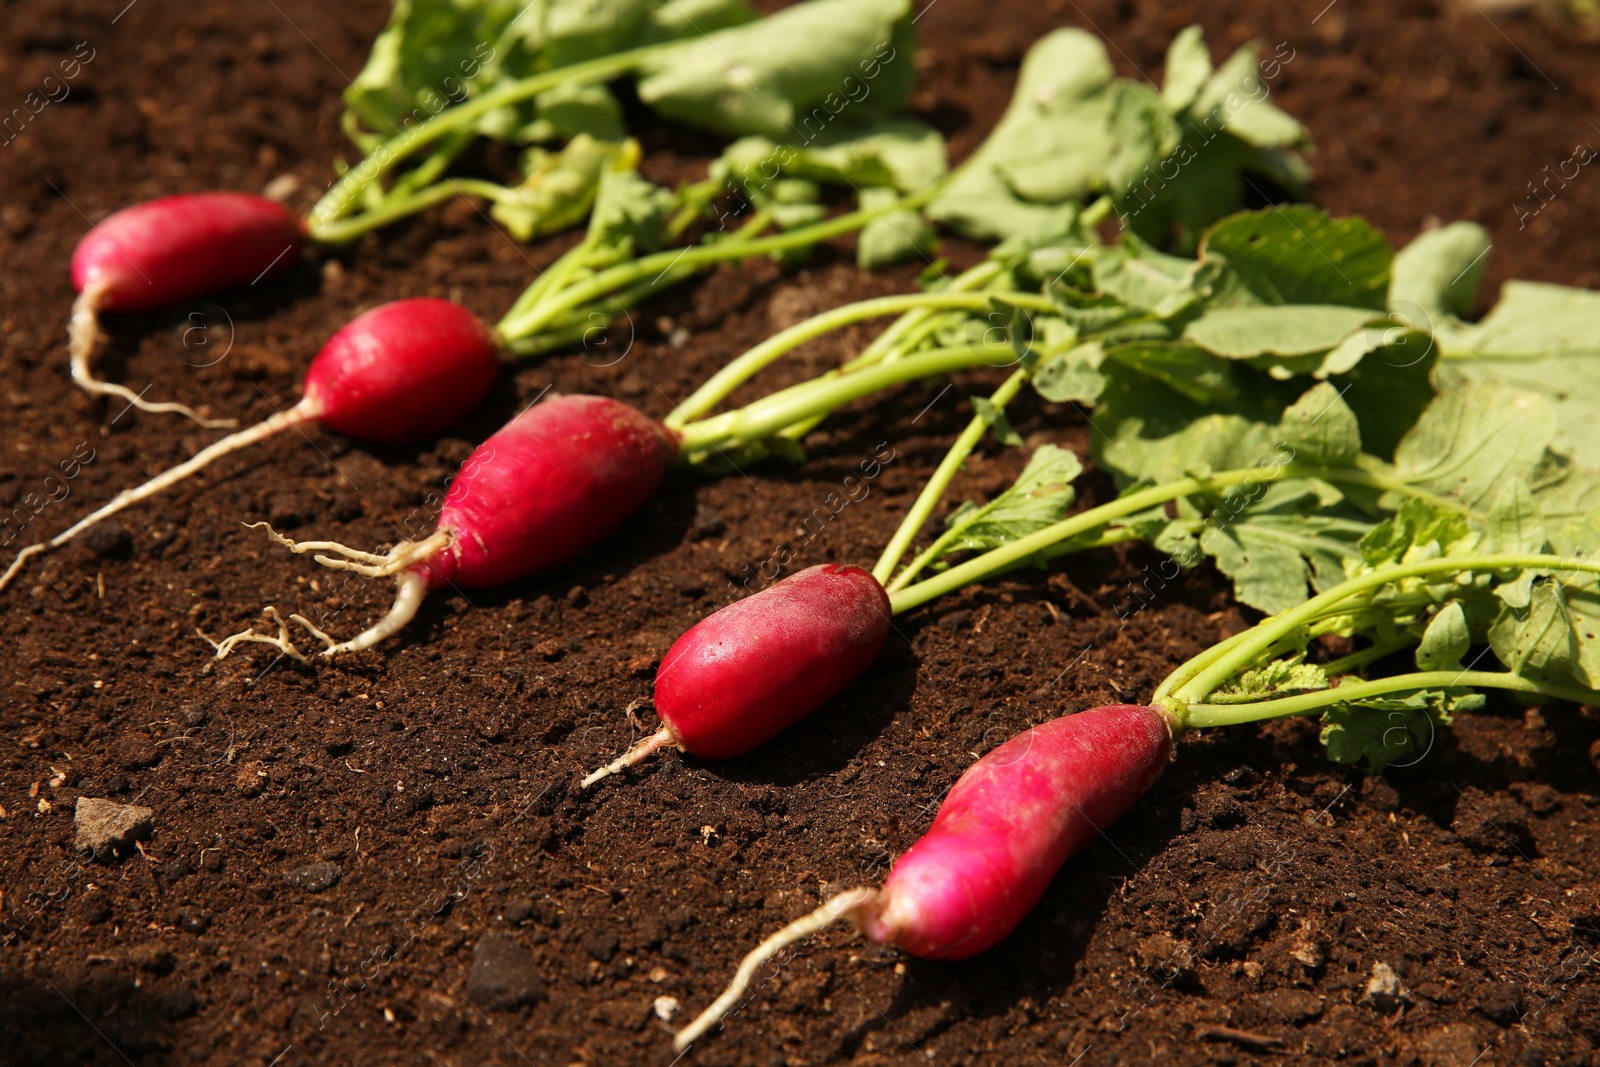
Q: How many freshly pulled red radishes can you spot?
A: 5